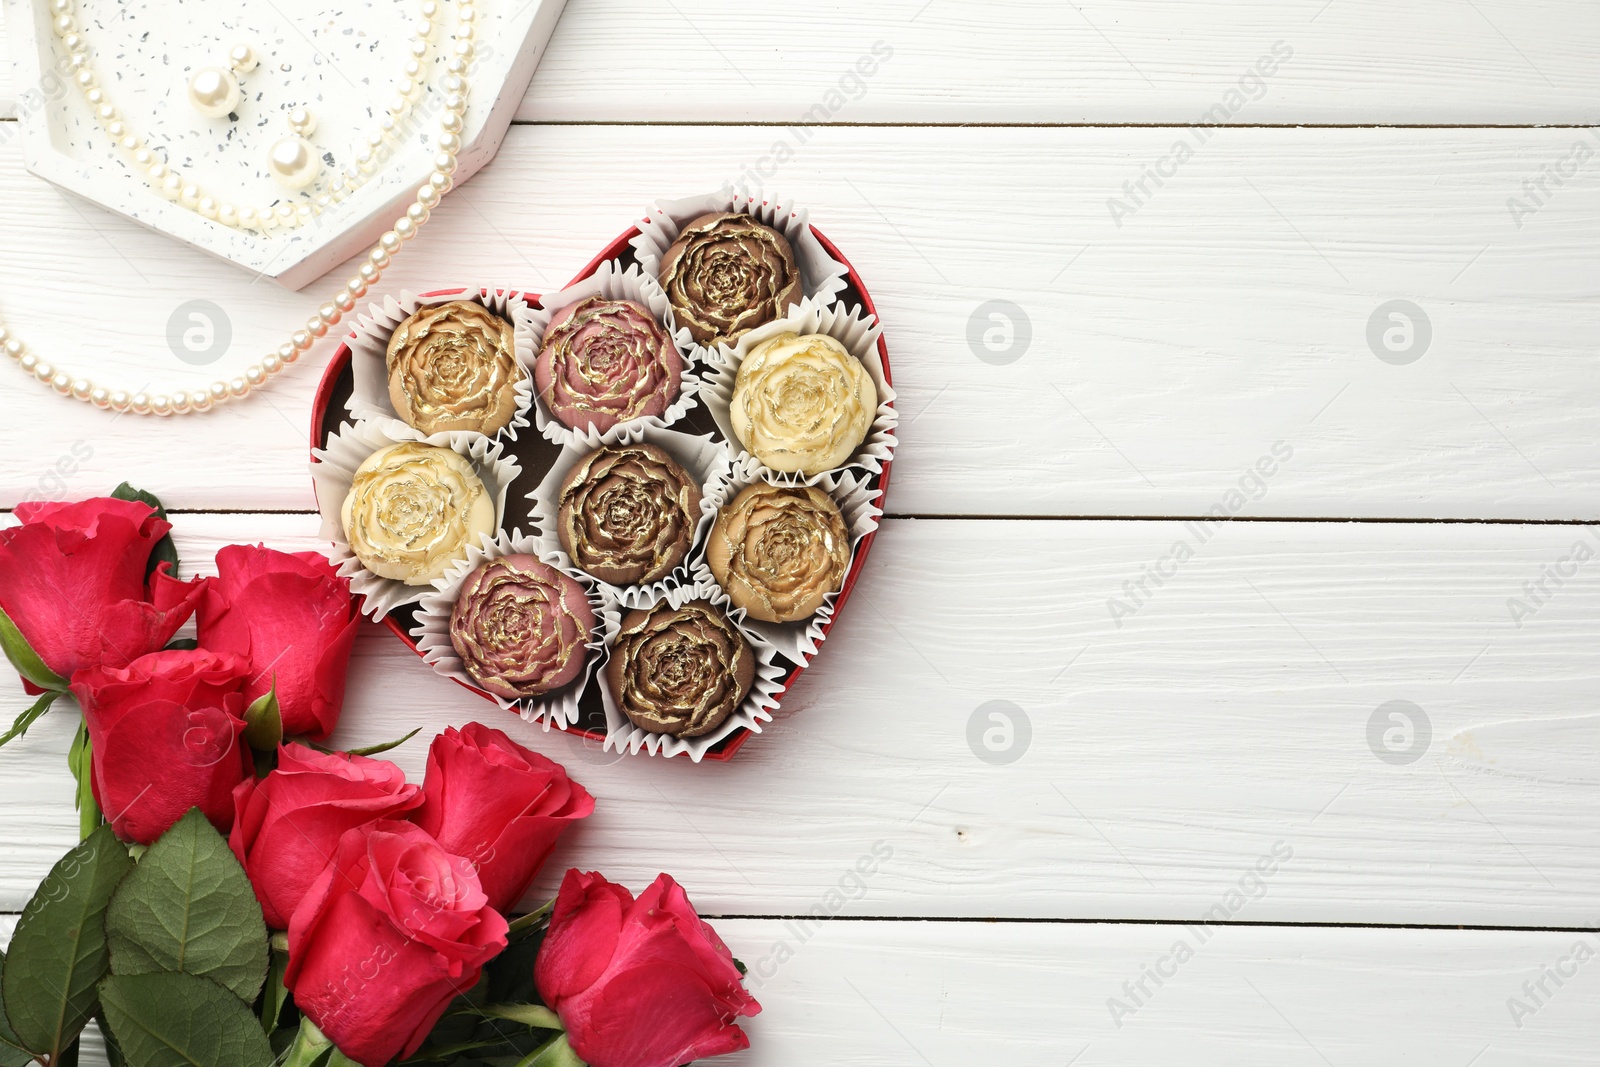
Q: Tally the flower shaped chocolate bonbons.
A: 9